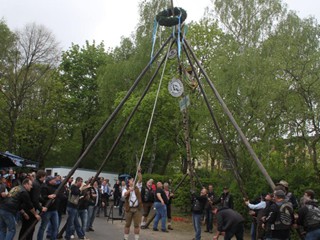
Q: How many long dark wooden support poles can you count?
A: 4